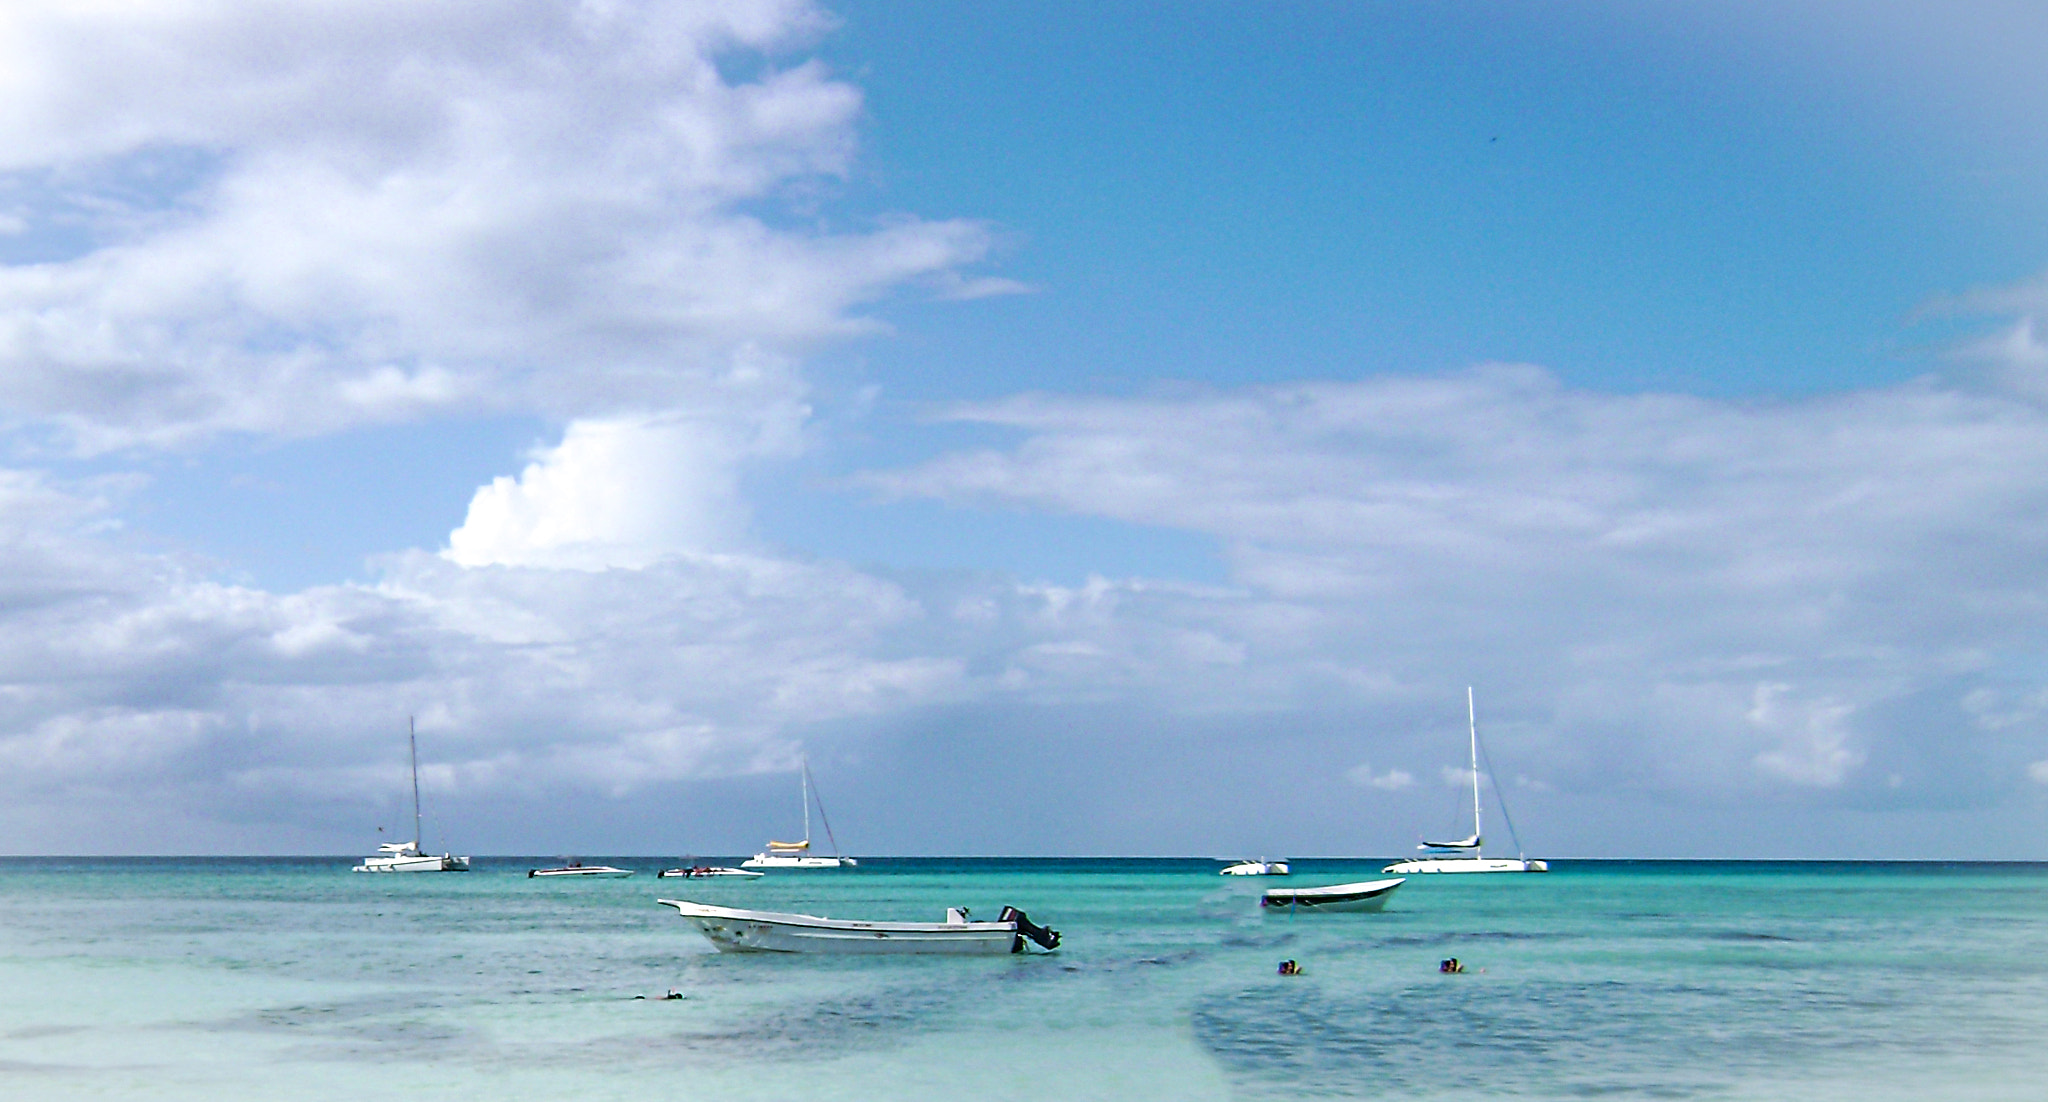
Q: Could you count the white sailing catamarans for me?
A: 3